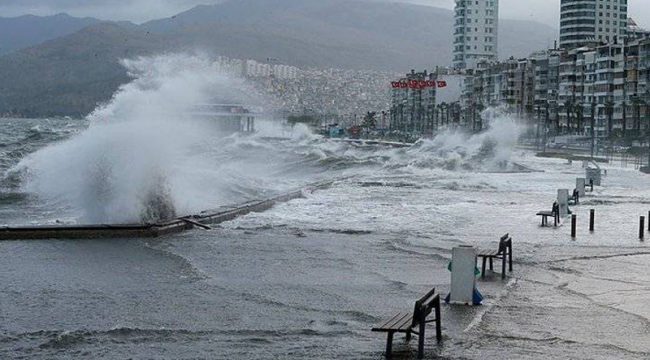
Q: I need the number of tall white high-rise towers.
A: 2